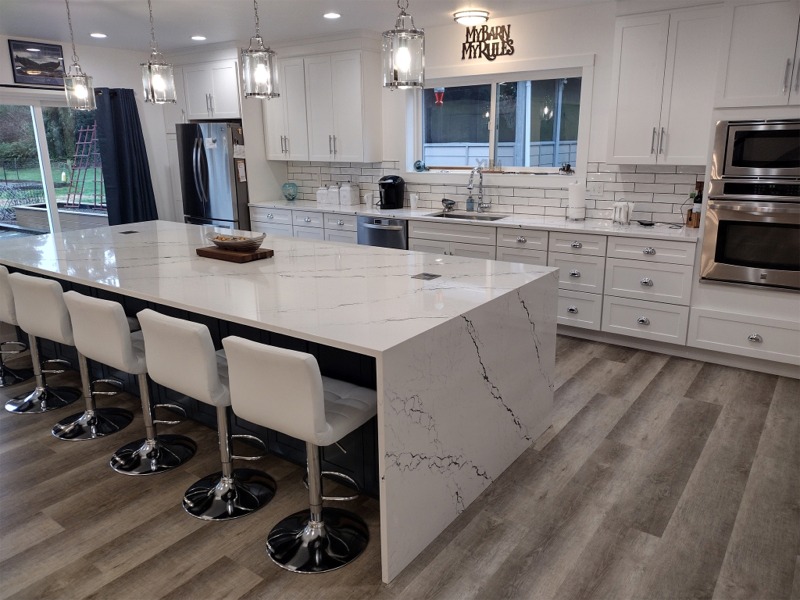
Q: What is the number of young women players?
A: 0